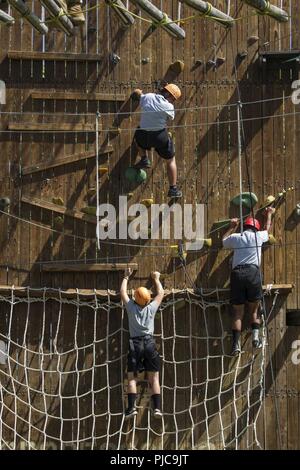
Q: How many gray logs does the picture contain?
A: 7